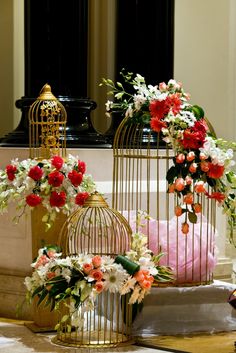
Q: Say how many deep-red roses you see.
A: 9